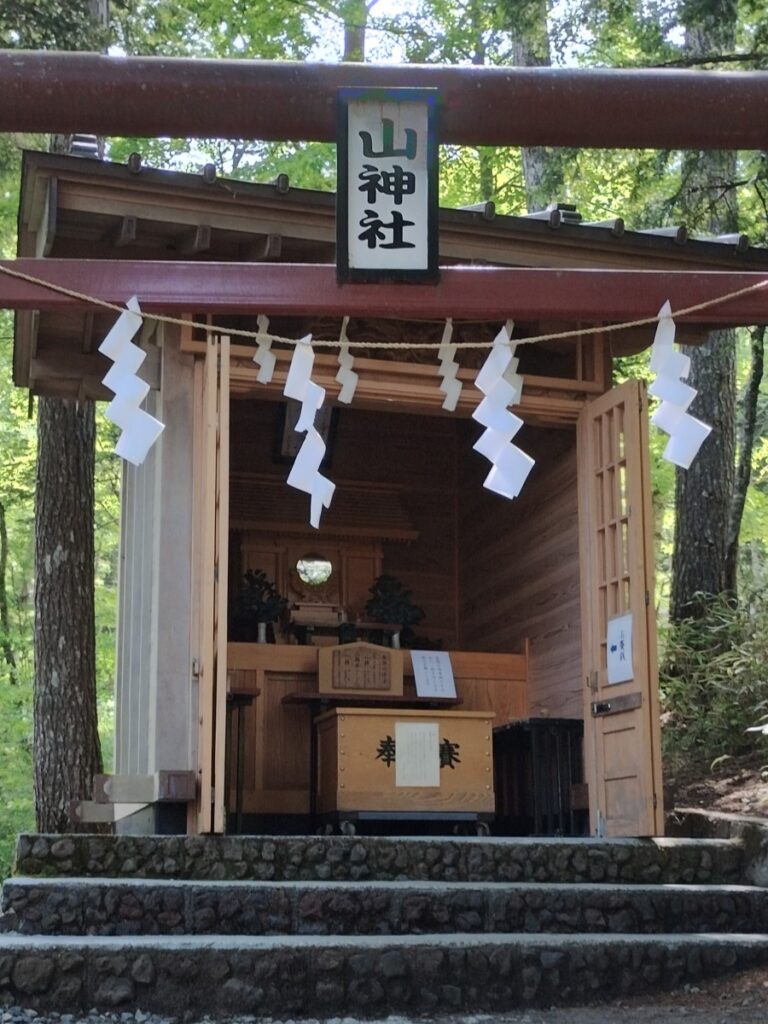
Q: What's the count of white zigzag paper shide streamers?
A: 8